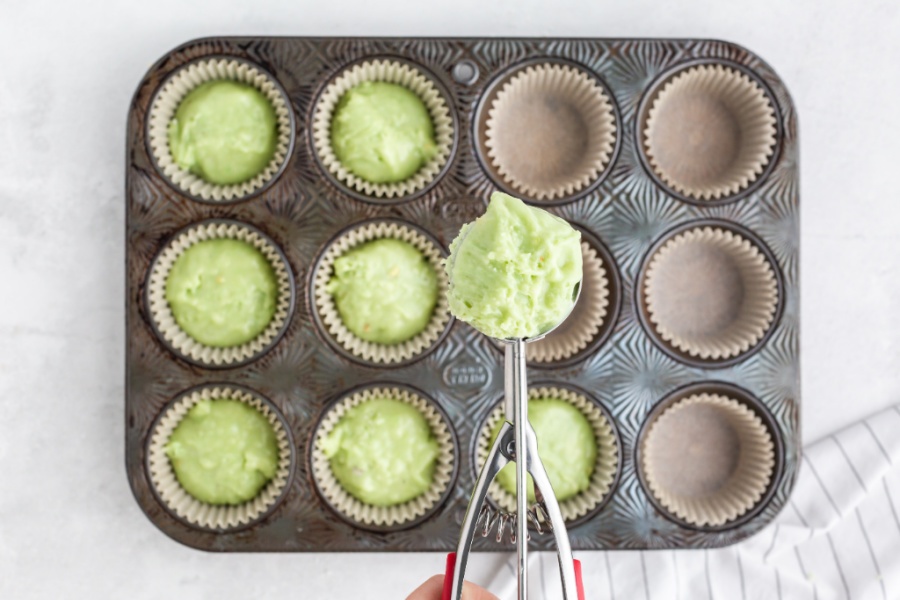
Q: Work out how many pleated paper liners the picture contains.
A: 12